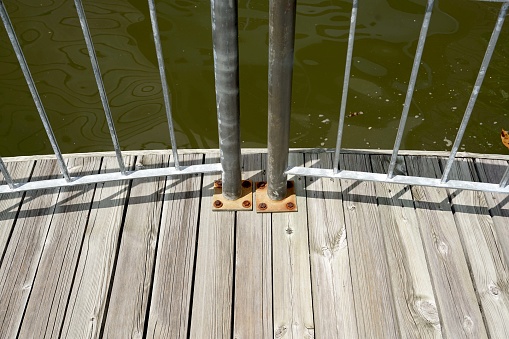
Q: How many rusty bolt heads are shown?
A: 8